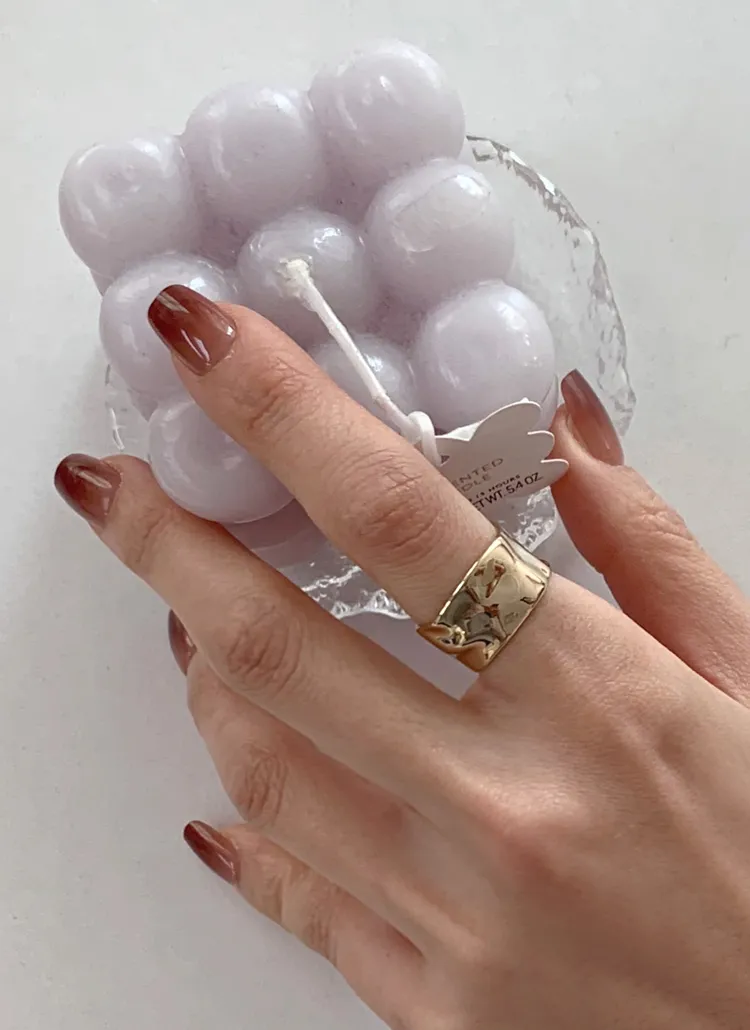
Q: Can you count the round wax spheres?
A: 9